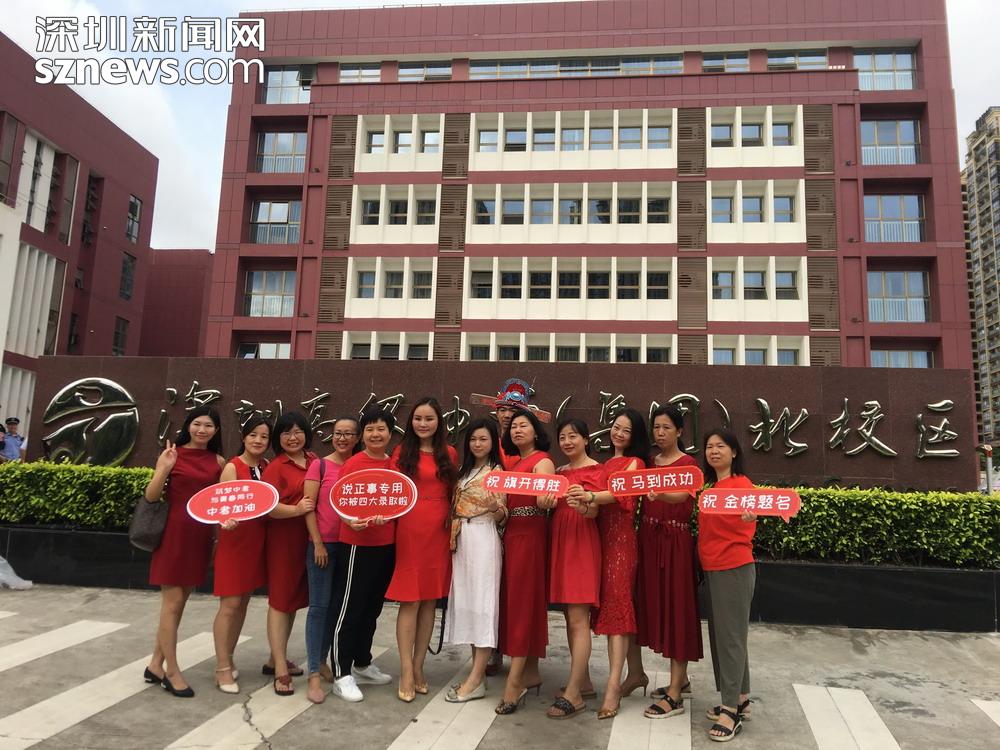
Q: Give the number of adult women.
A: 12